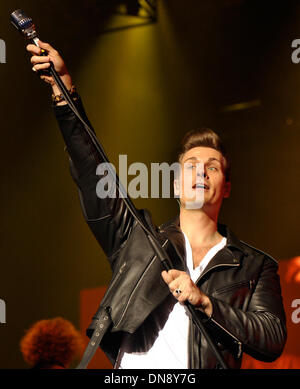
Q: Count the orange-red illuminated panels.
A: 2